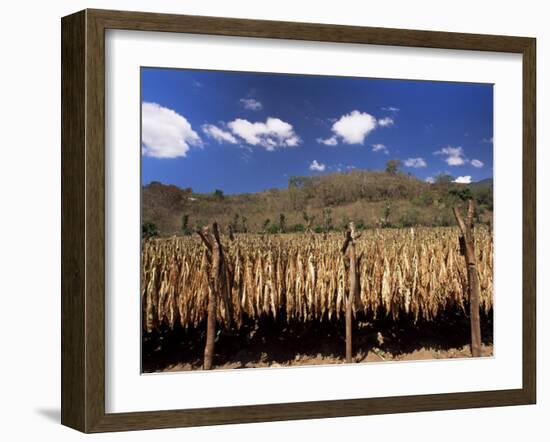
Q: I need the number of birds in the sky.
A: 0